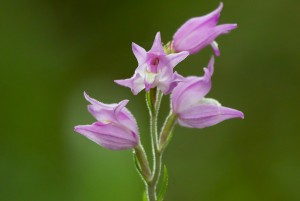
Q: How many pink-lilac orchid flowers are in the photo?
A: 4